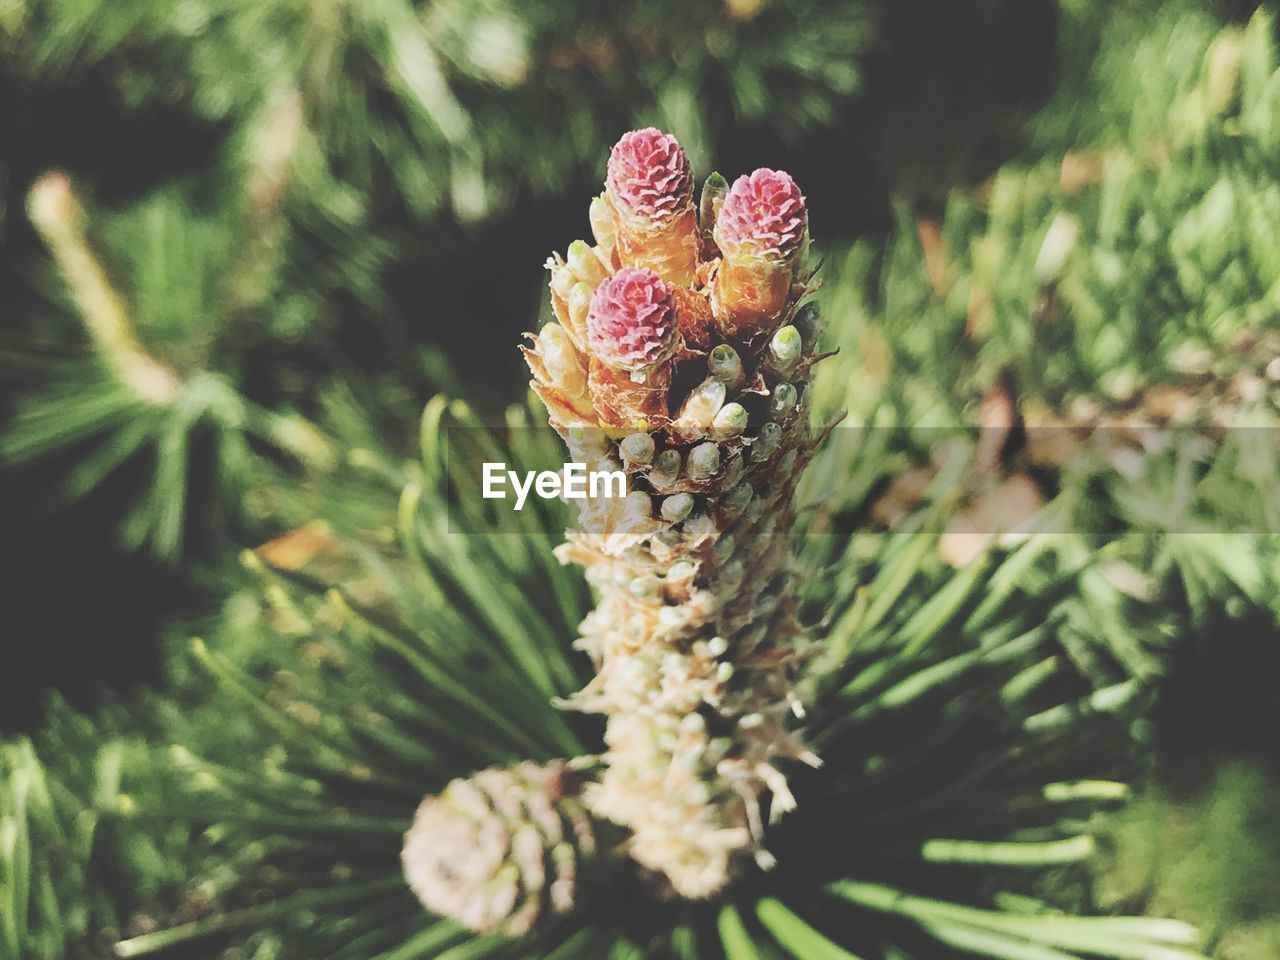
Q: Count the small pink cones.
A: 3